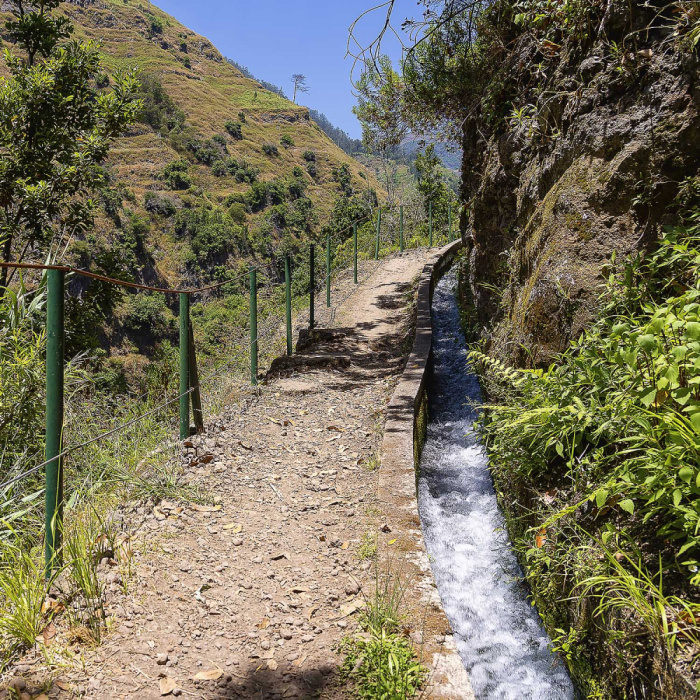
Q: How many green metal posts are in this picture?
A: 11